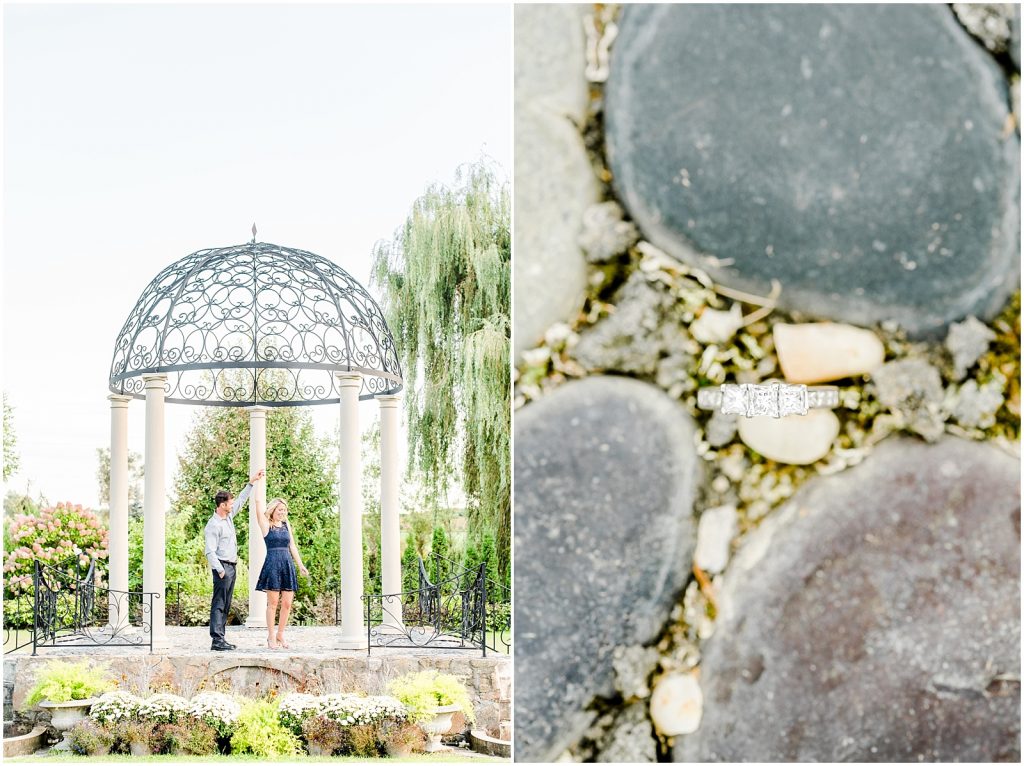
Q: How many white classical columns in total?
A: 5